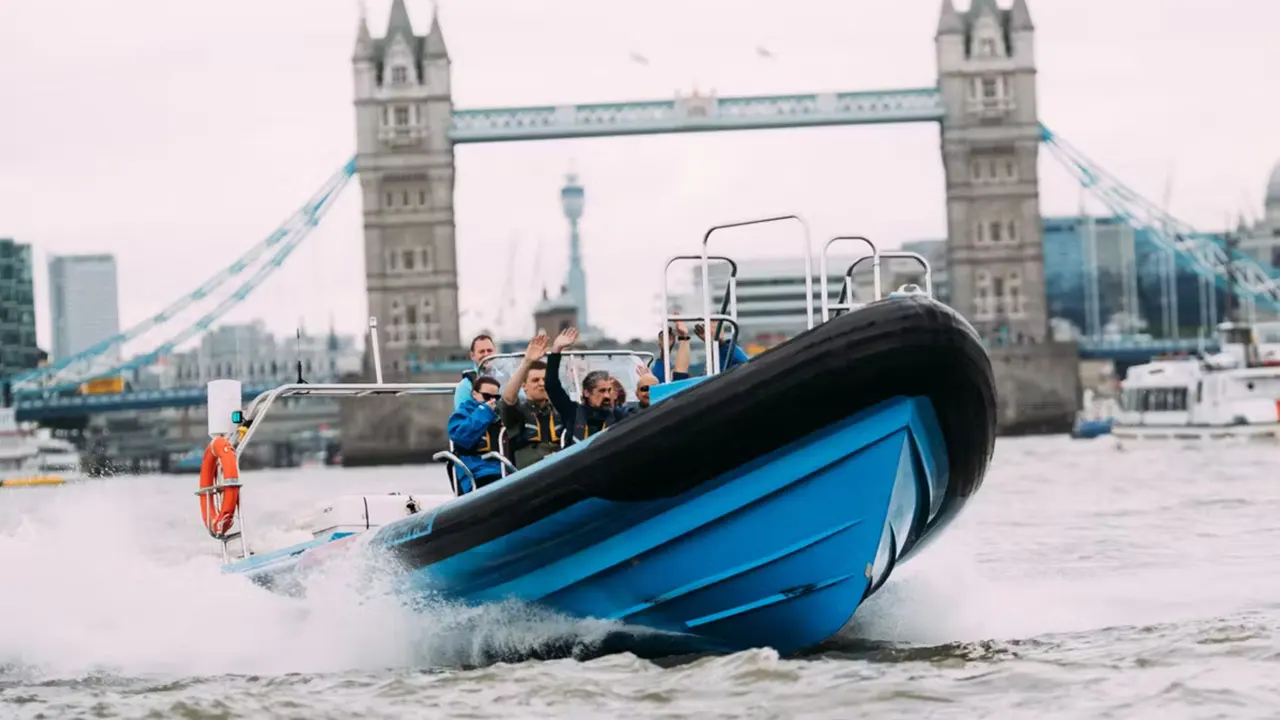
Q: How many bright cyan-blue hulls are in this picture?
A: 1